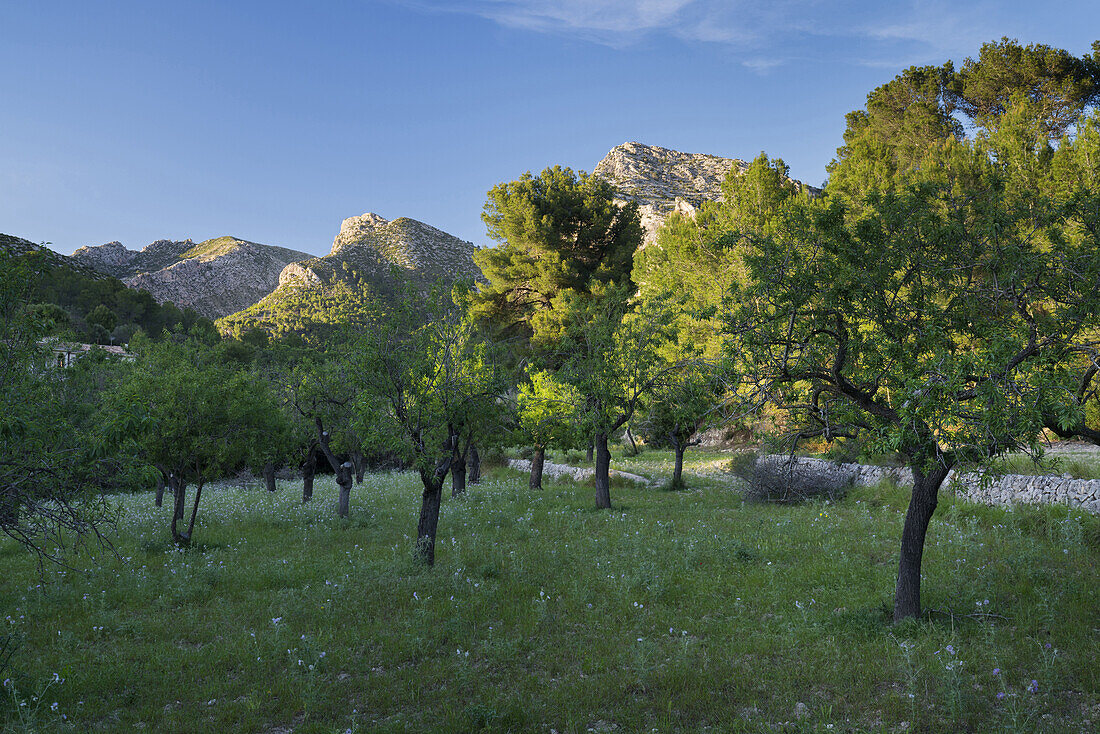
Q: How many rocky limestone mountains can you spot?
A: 3